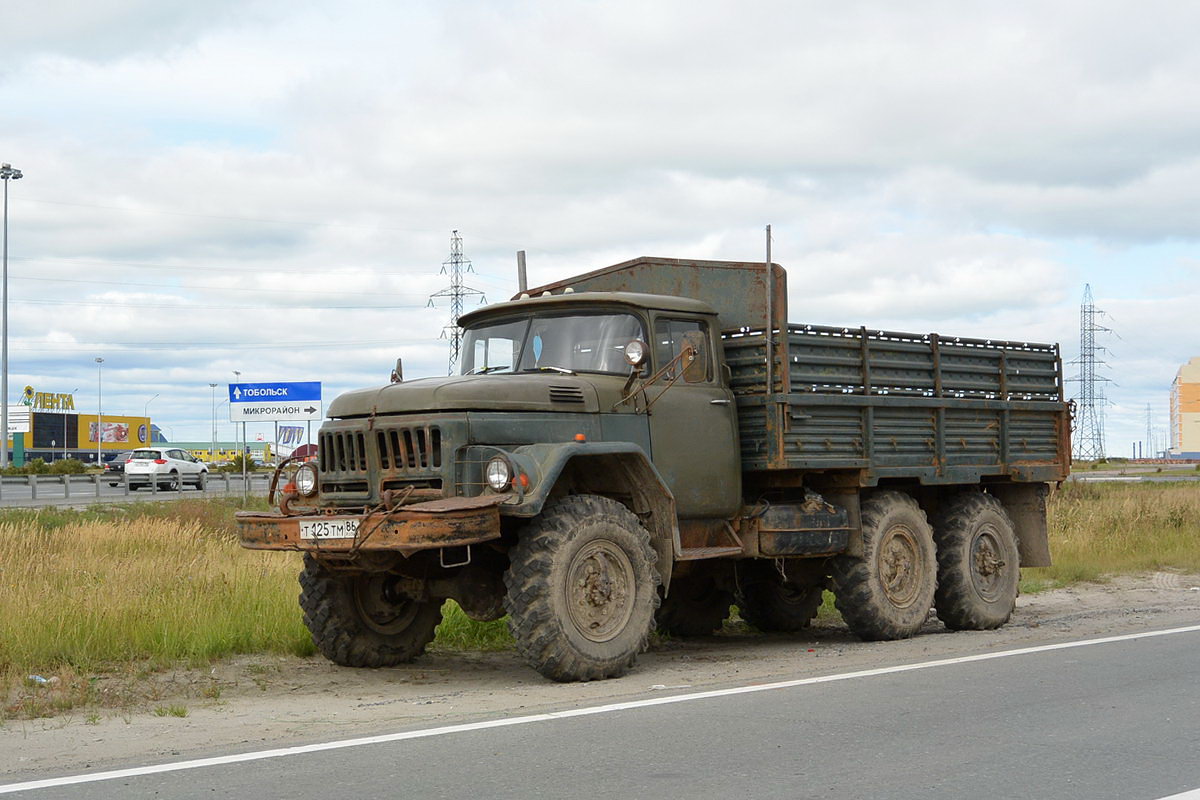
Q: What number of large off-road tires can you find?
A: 6